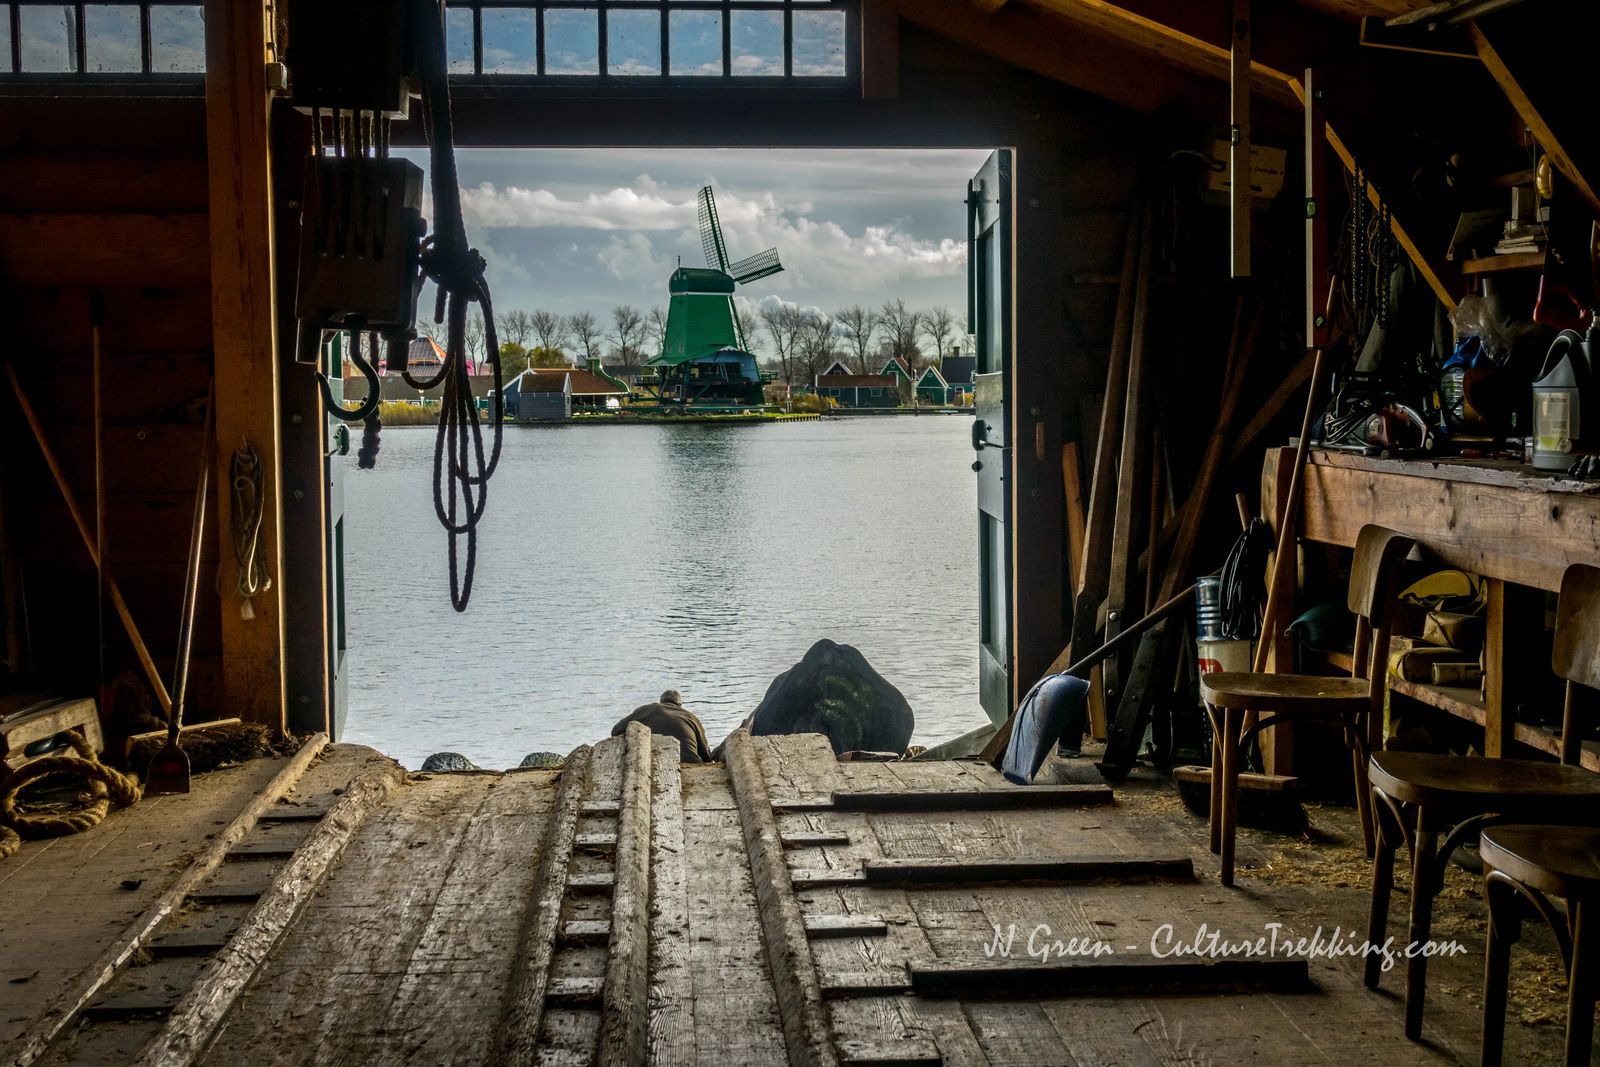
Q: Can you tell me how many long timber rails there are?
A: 5